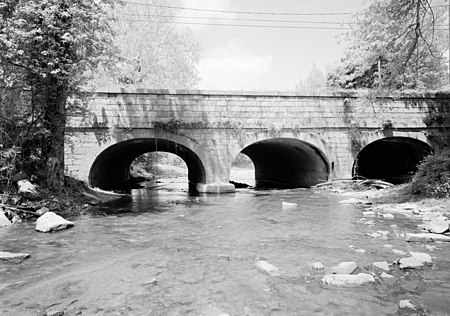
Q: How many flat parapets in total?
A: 1